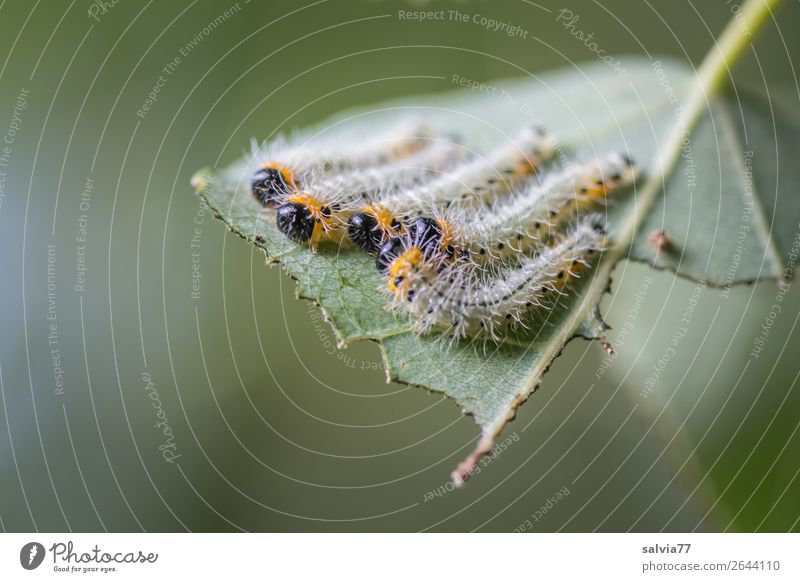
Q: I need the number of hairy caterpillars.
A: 5